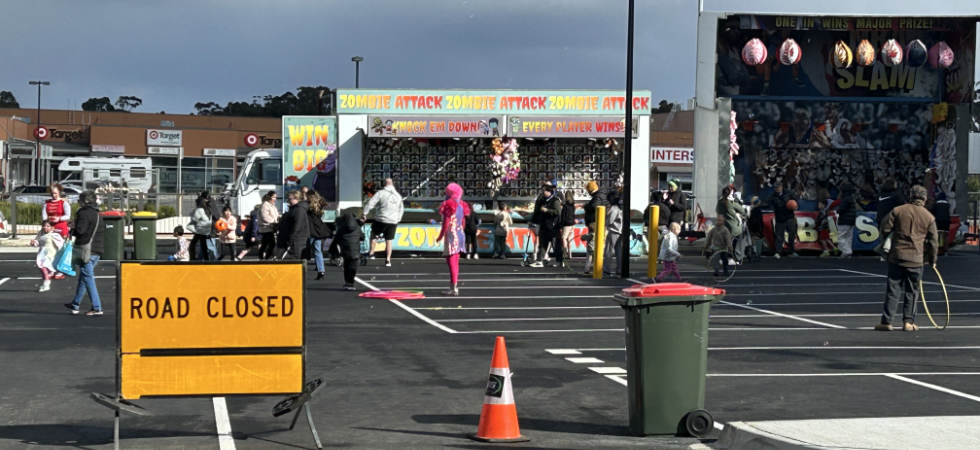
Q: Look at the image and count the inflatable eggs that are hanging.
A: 7